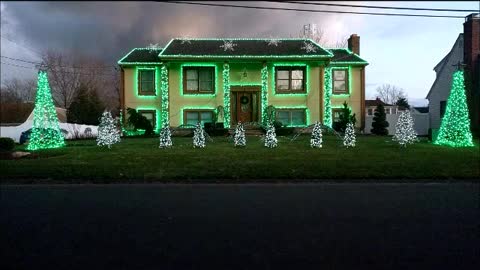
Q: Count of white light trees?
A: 8